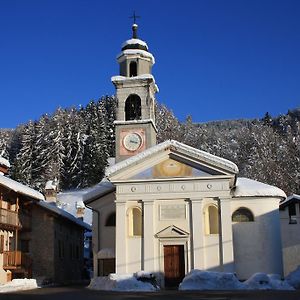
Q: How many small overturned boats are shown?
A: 0